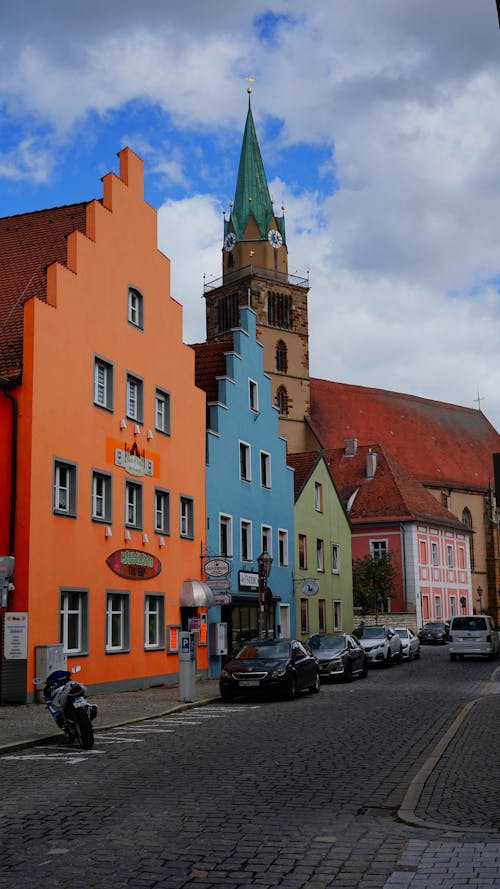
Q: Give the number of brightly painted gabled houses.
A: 3